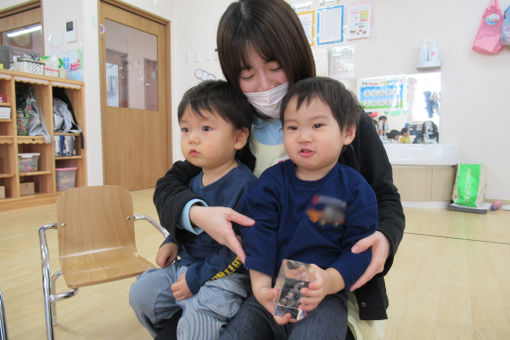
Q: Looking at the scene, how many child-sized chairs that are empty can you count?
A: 1